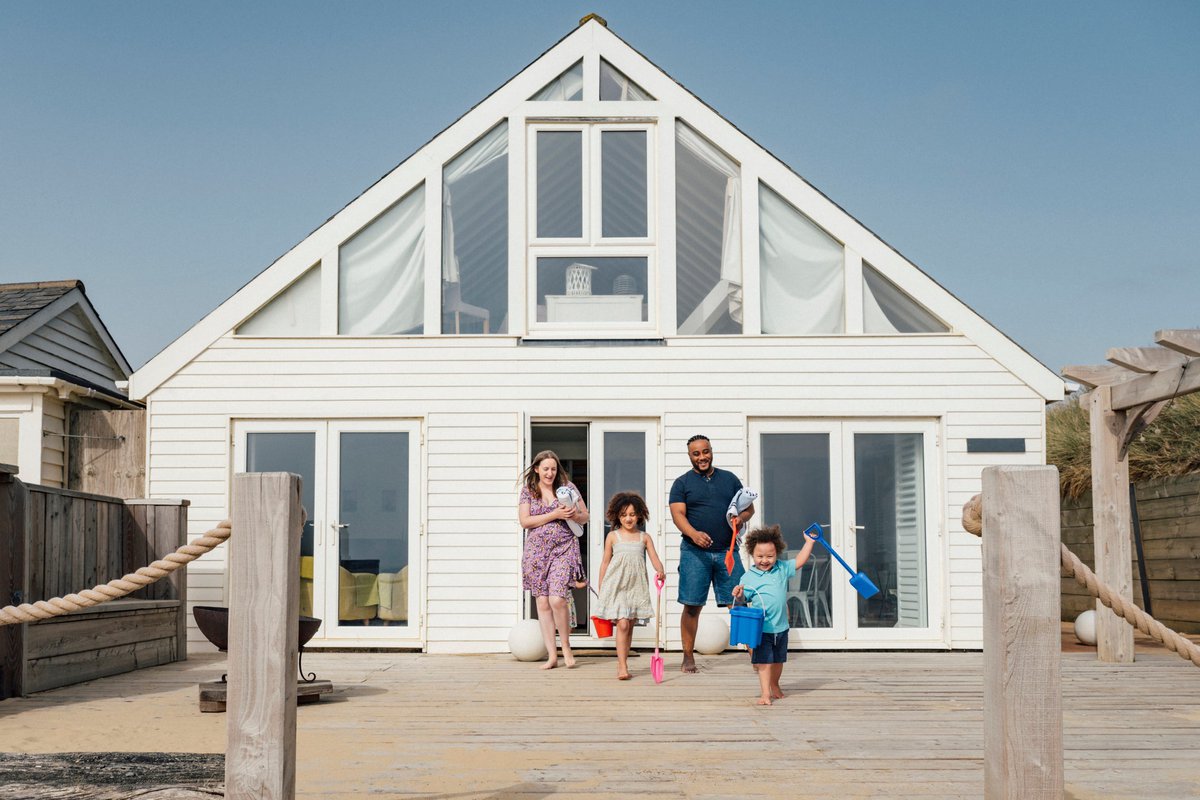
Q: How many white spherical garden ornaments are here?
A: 3